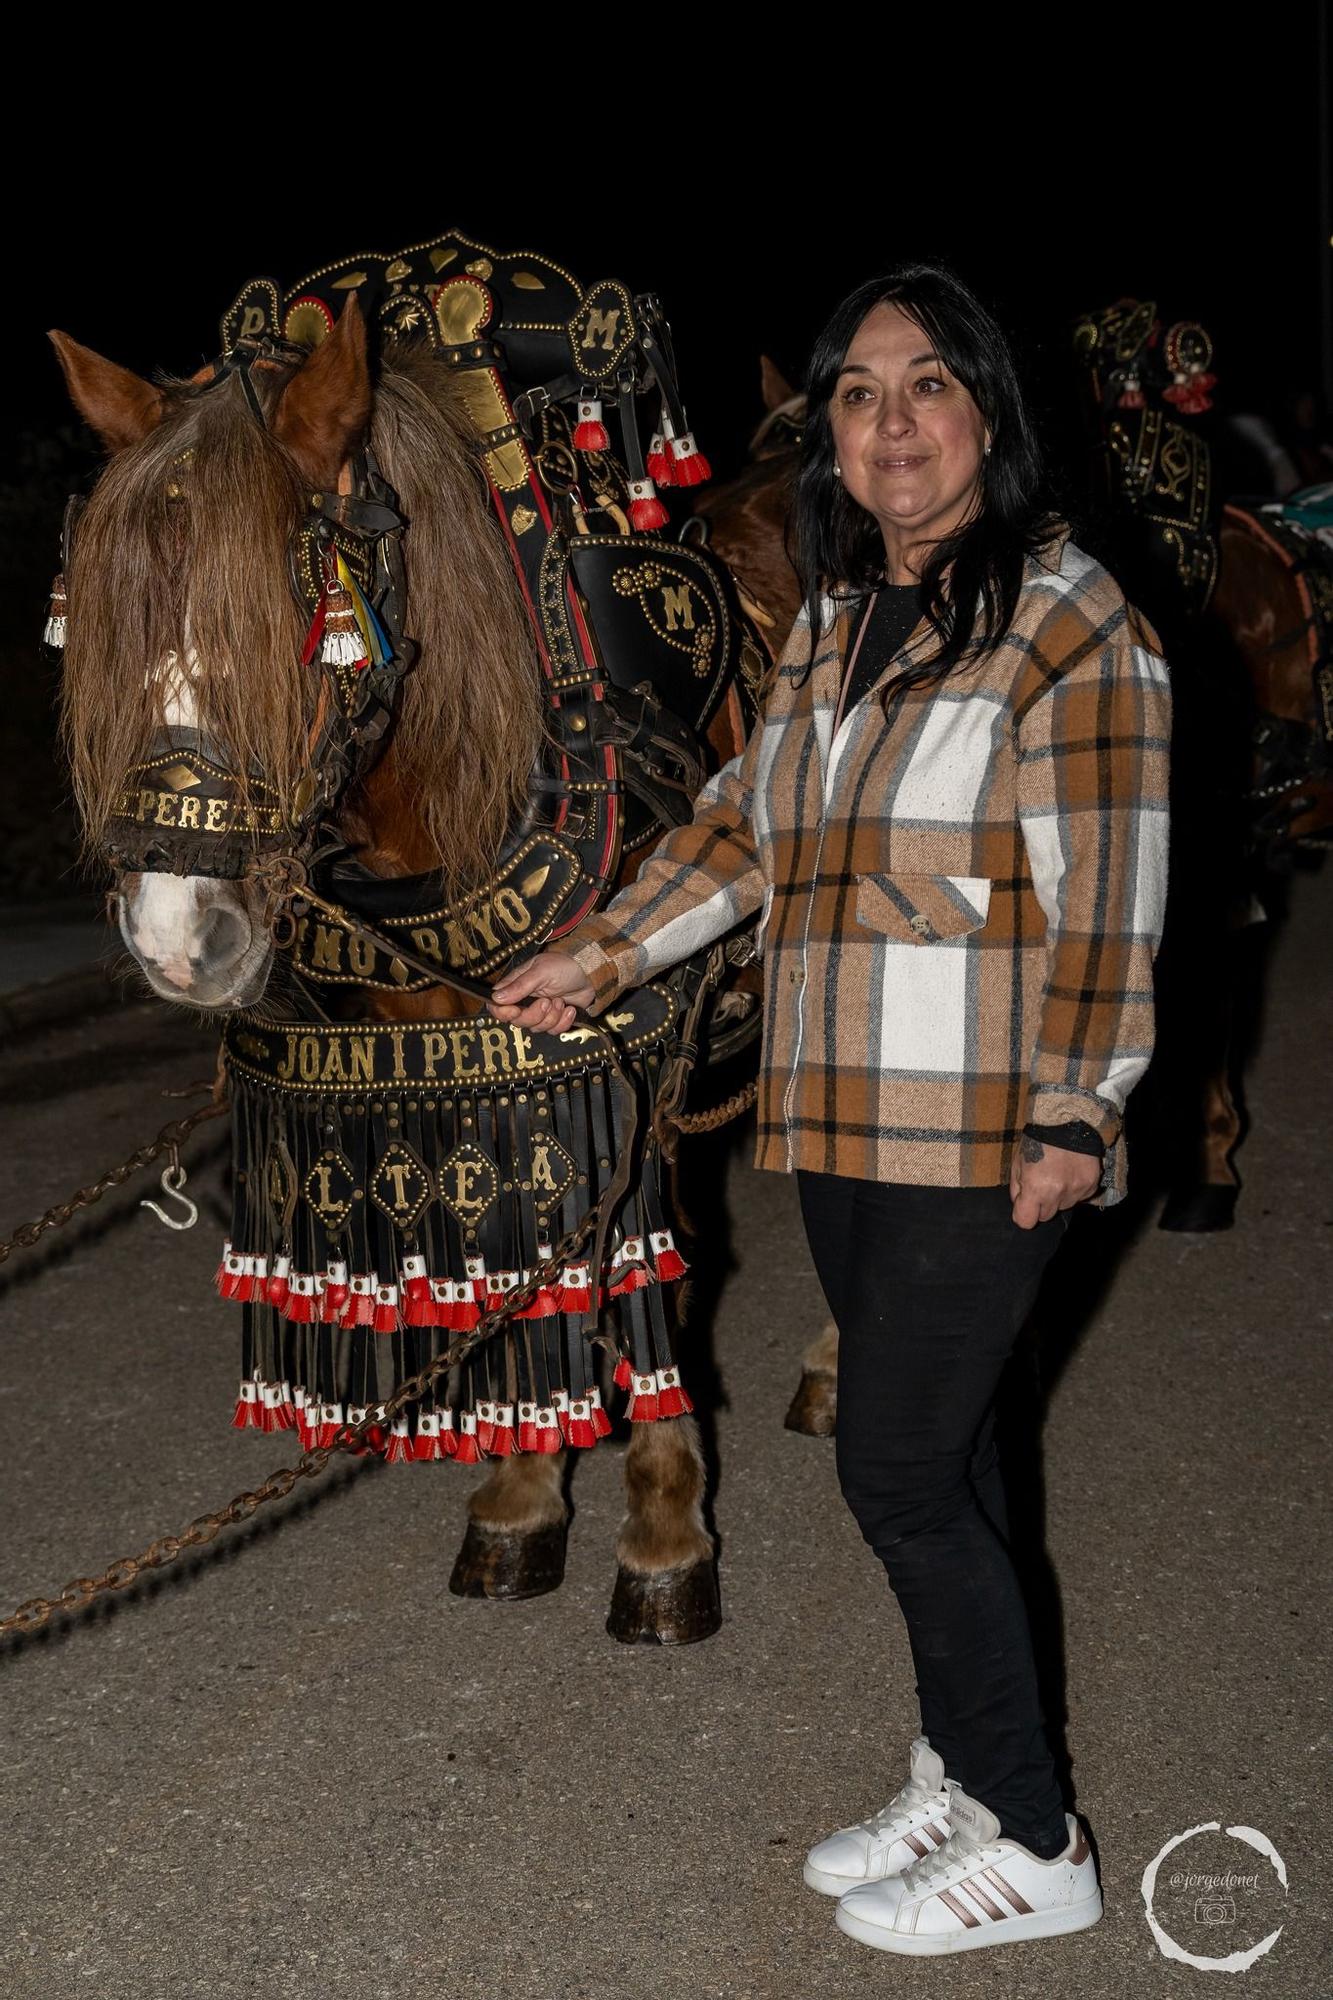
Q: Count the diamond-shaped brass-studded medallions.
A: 5